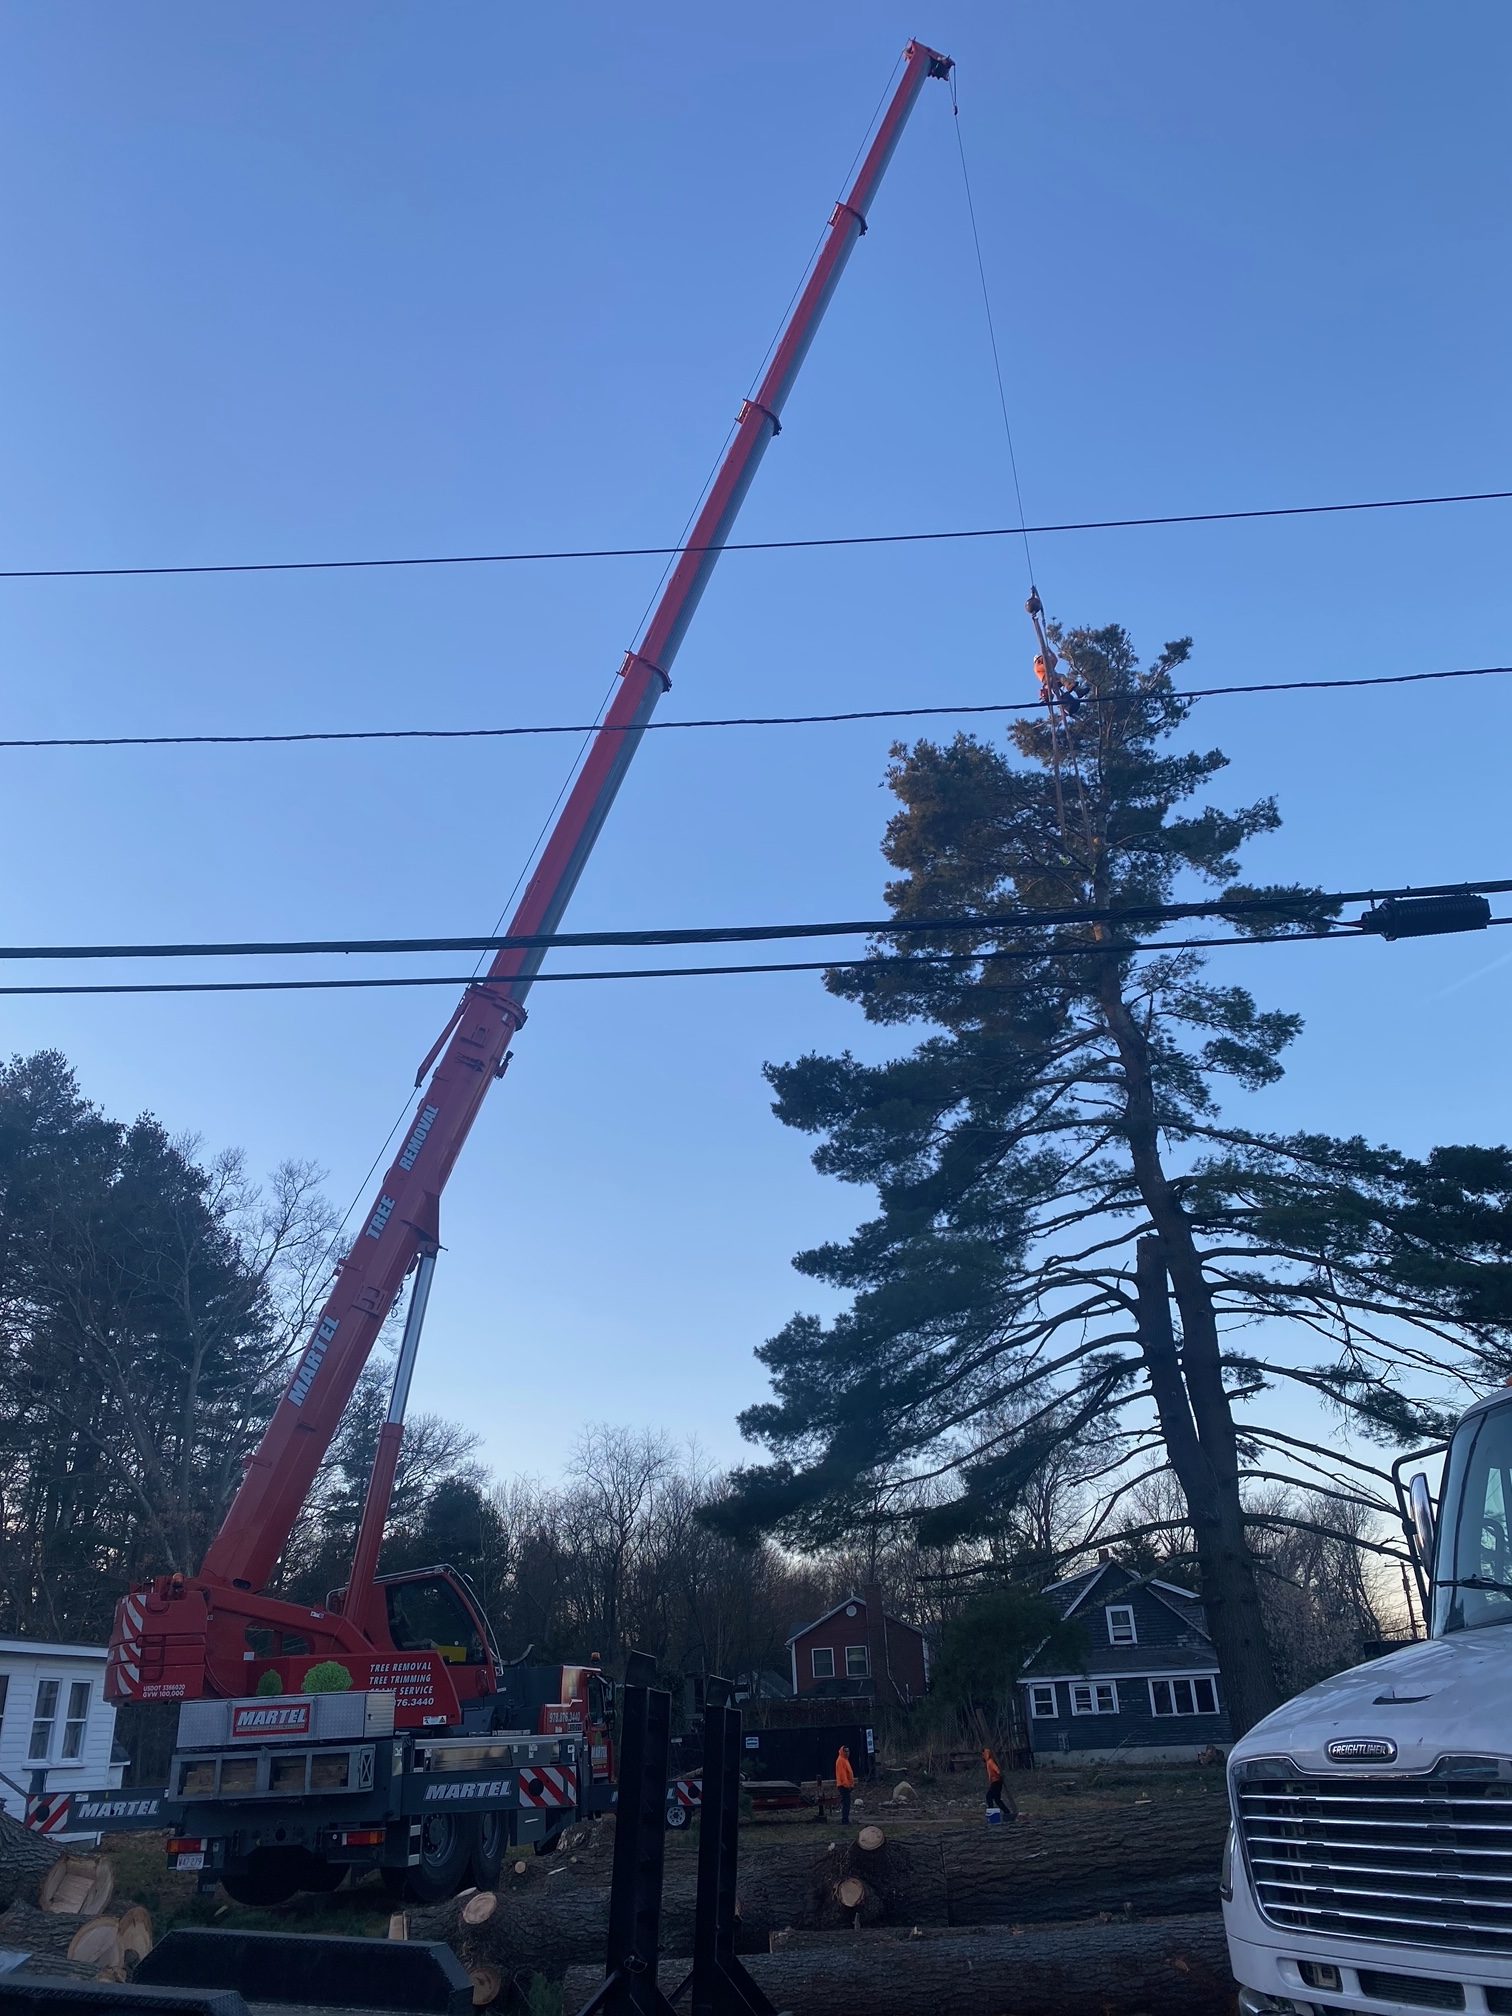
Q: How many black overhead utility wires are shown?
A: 4